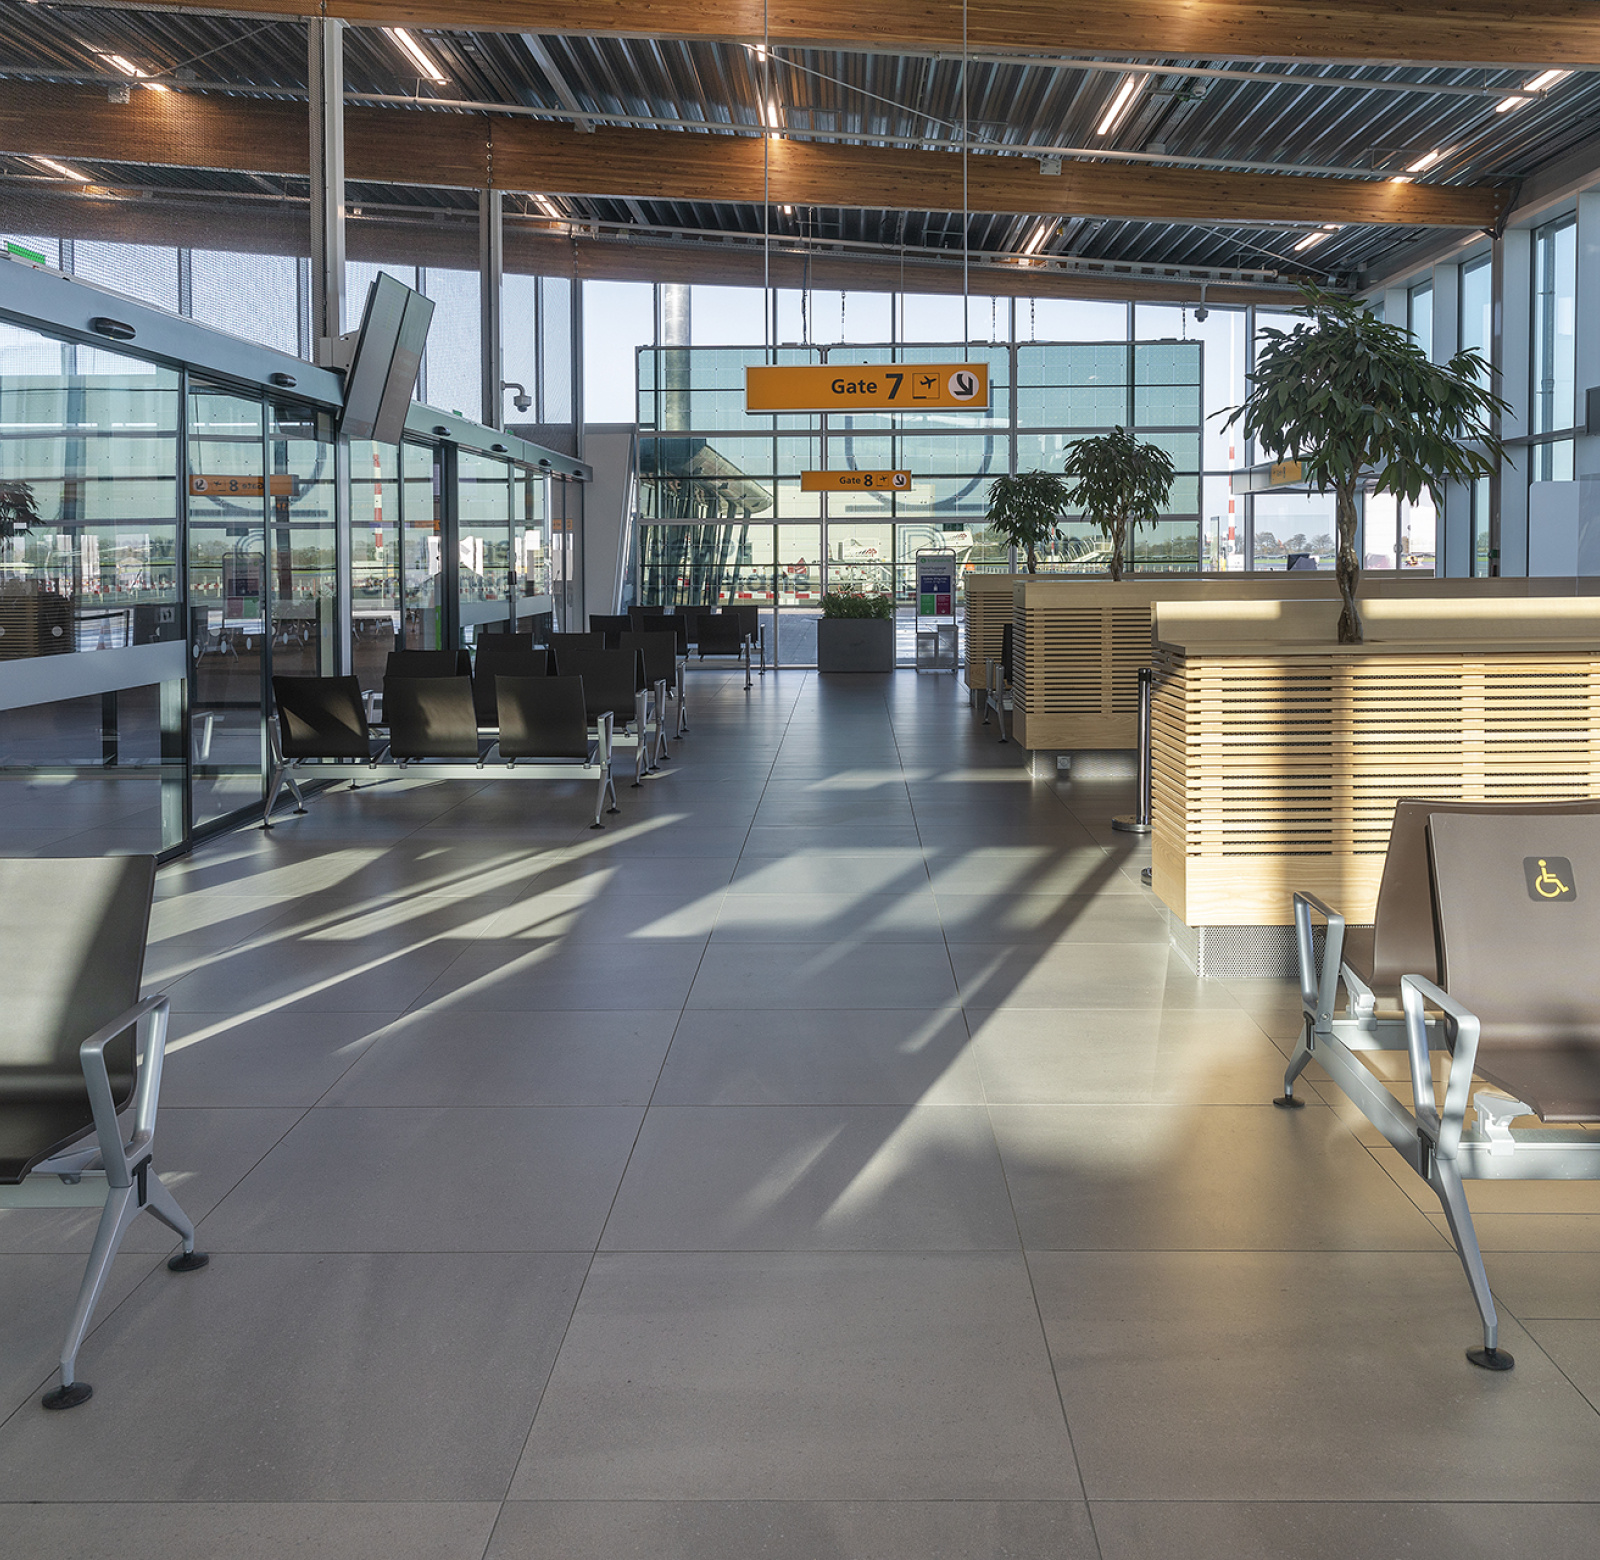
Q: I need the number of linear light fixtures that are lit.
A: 12